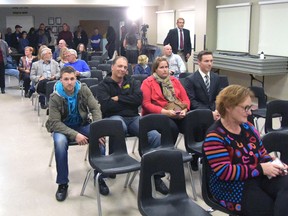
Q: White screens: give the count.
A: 4